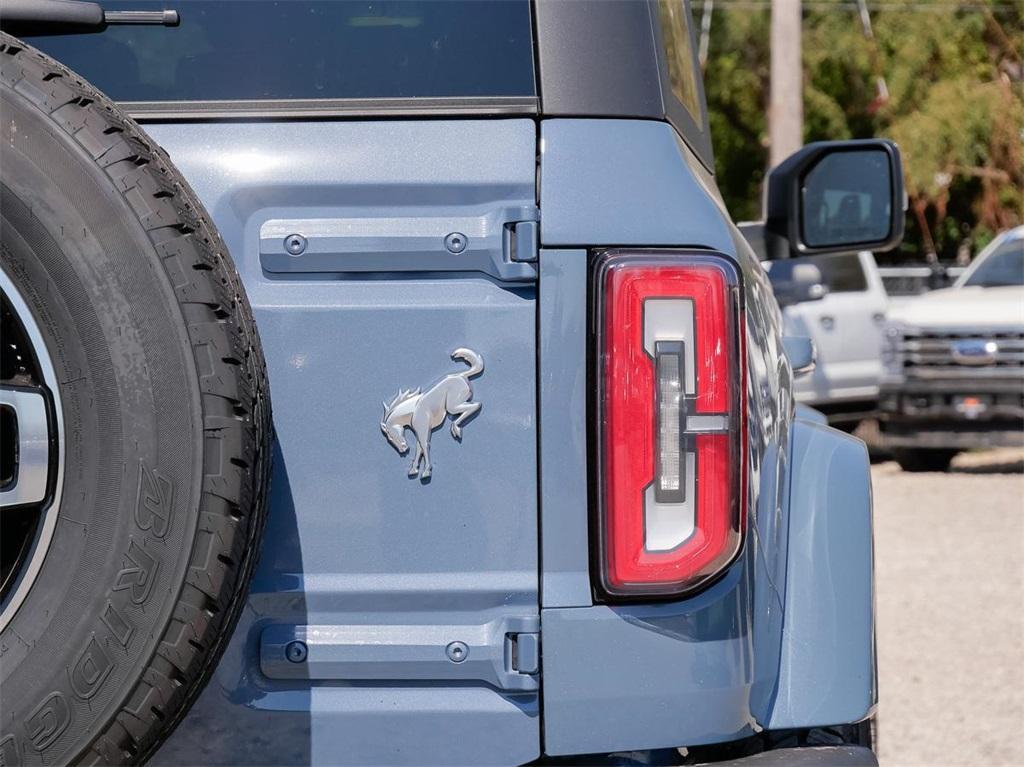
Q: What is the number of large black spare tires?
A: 1